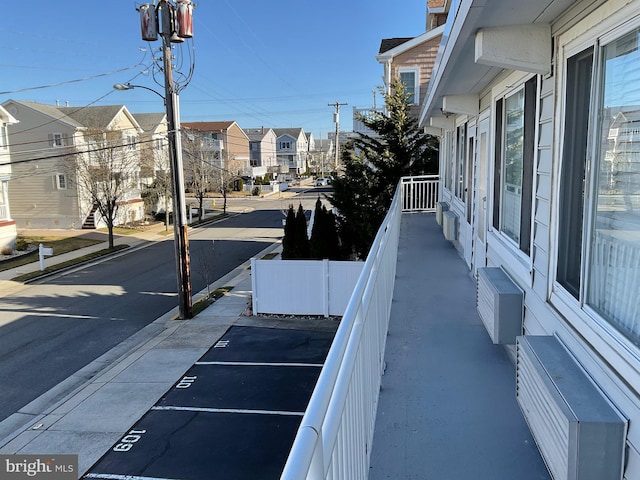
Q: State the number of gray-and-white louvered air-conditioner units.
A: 4